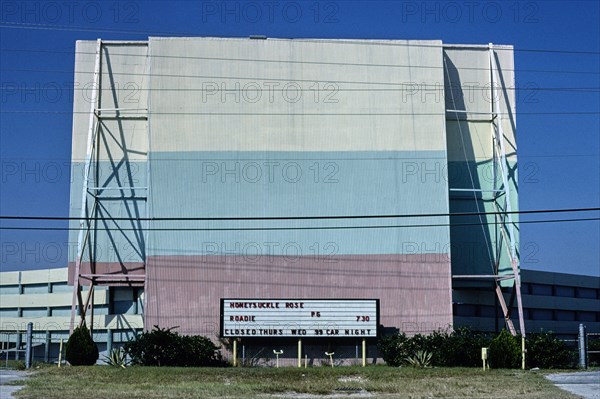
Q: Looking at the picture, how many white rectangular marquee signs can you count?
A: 1